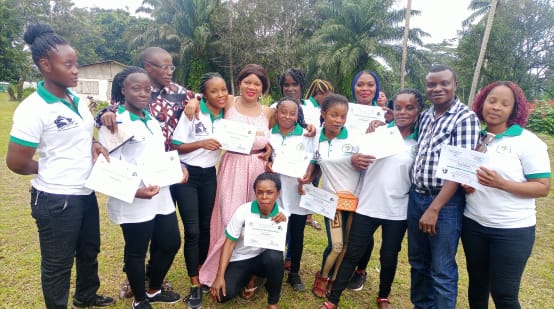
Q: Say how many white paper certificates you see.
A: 9